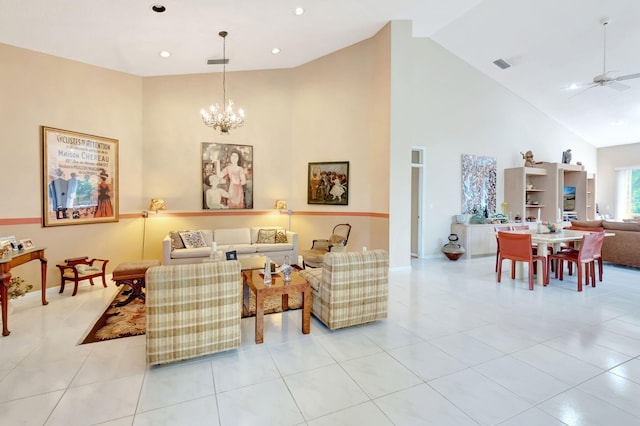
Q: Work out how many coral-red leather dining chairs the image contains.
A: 6